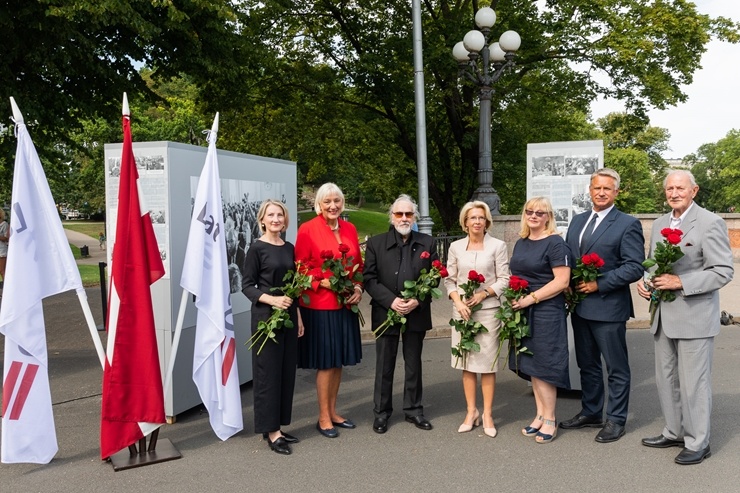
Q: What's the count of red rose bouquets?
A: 7